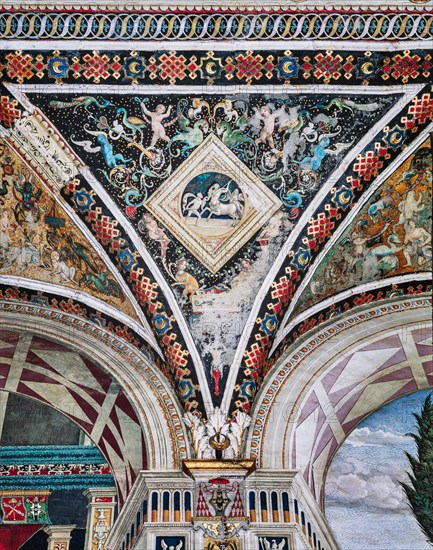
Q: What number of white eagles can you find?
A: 2